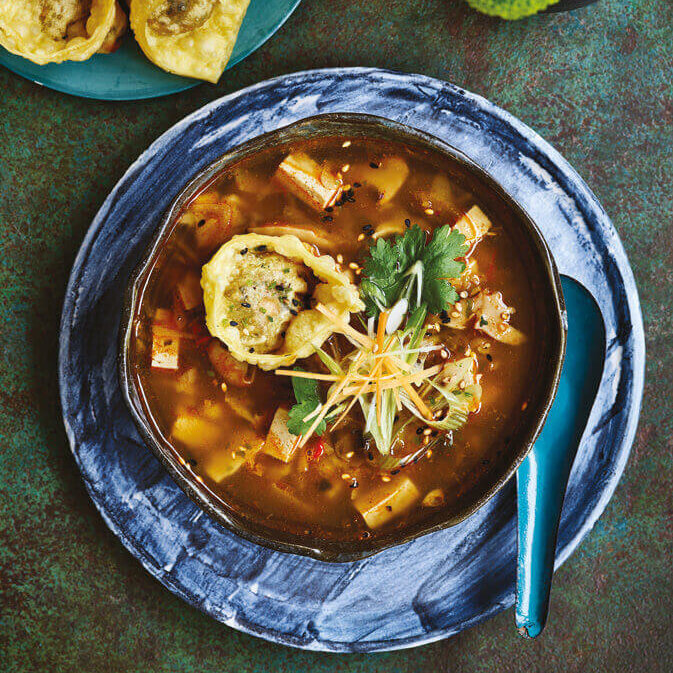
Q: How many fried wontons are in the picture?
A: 3